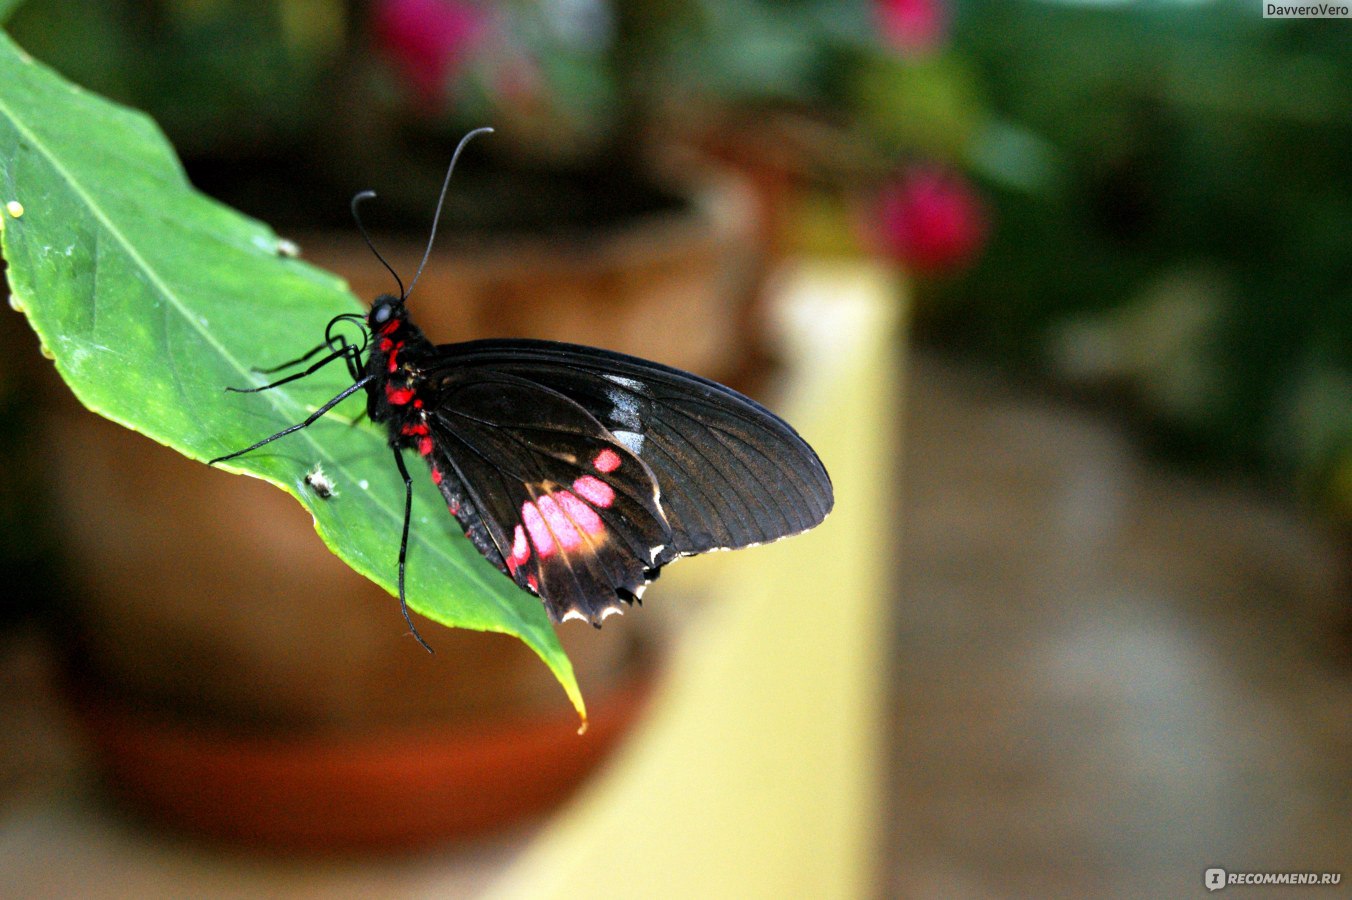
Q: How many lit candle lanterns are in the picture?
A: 0